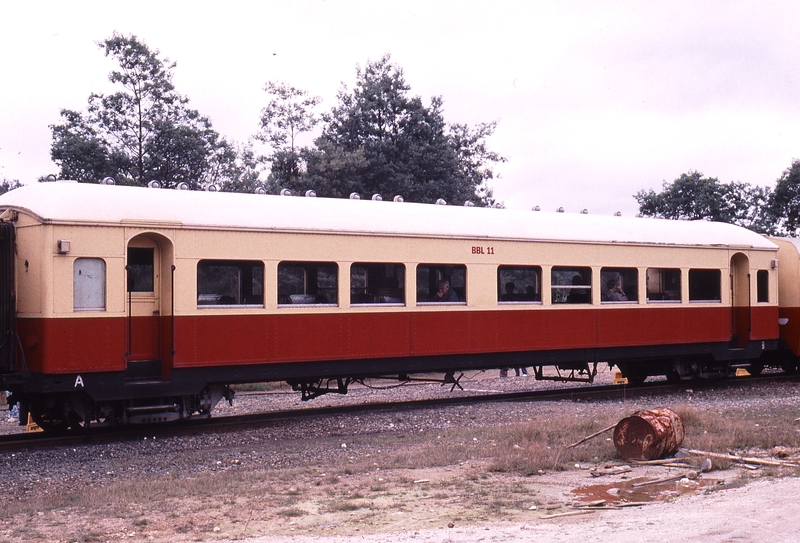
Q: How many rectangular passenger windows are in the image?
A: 9